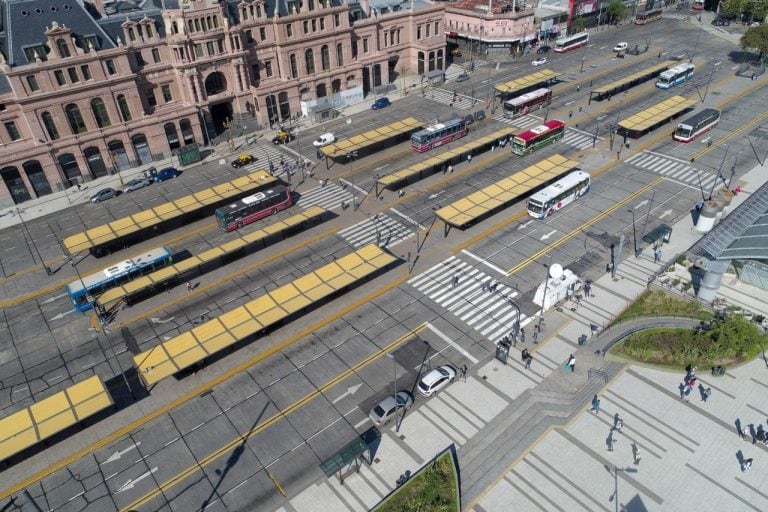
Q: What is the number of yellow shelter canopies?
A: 10